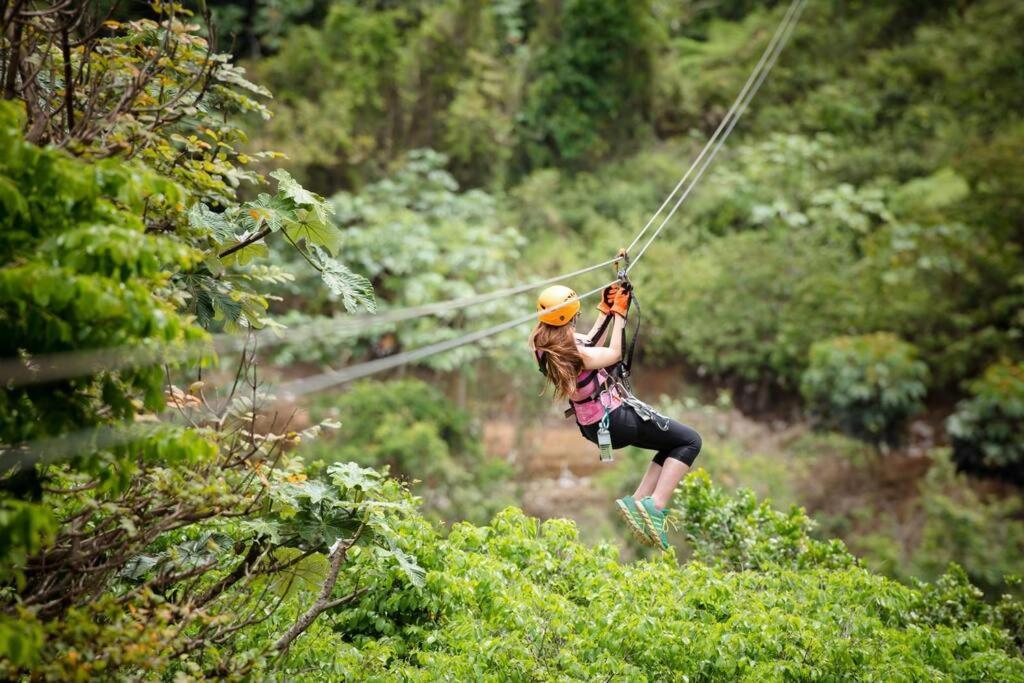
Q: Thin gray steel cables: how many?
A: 2